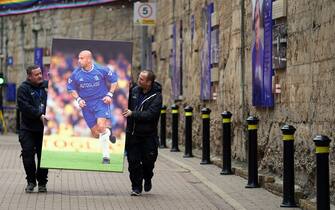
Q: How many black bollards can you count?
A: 8